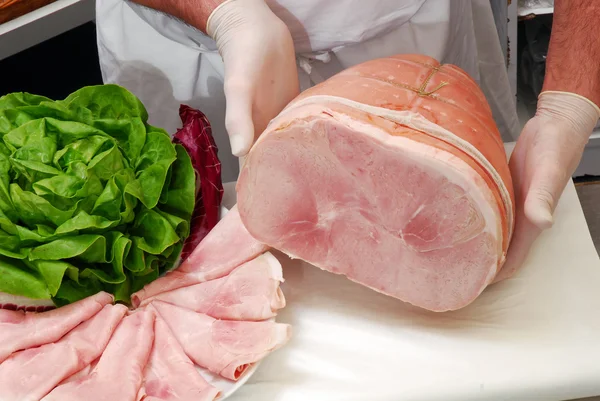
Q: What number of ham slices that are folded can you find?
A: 7